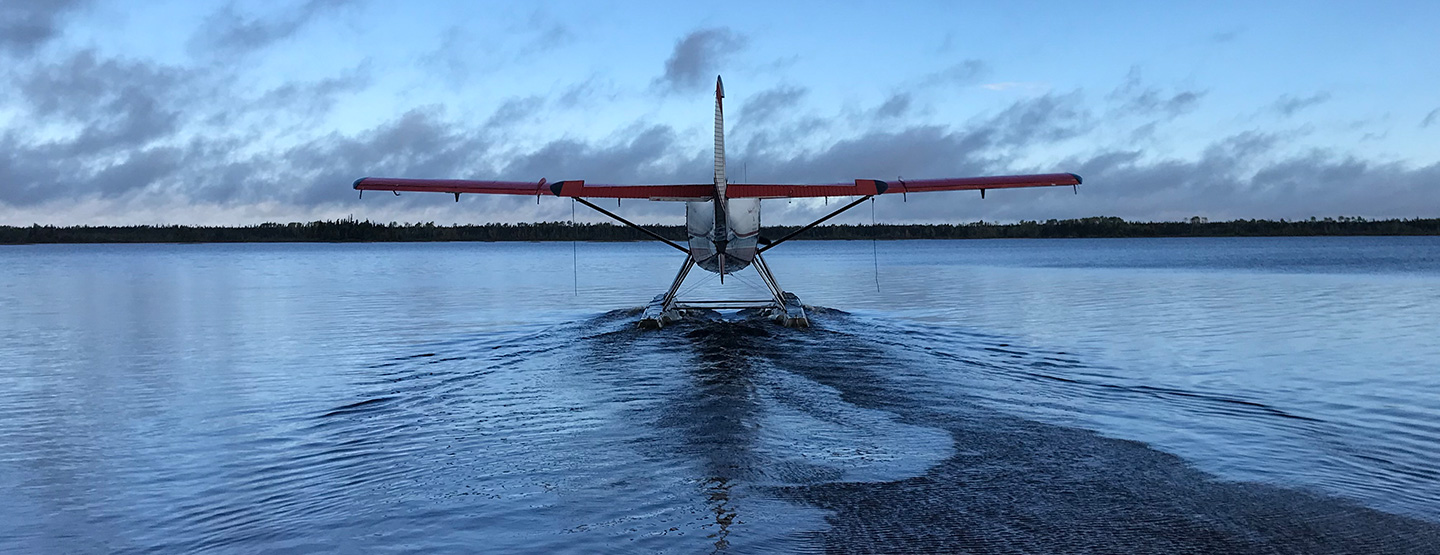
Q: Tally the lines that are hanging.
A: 2